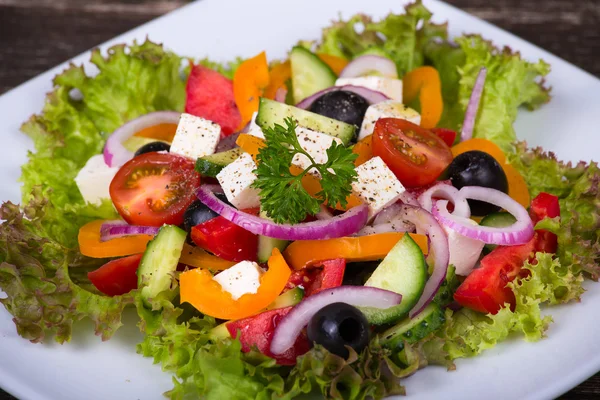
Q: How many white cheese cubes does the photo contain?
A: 10